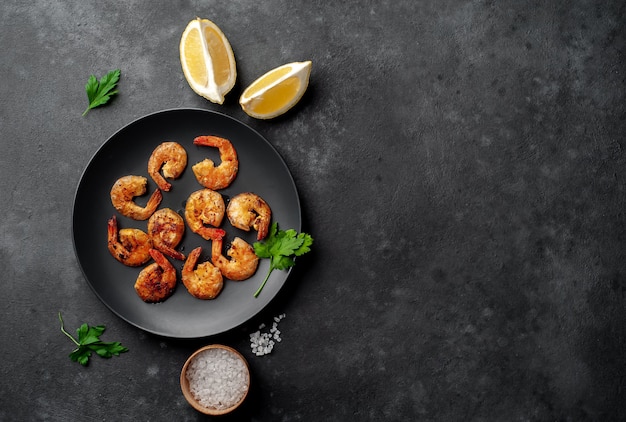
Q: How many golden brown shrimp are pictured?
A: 10